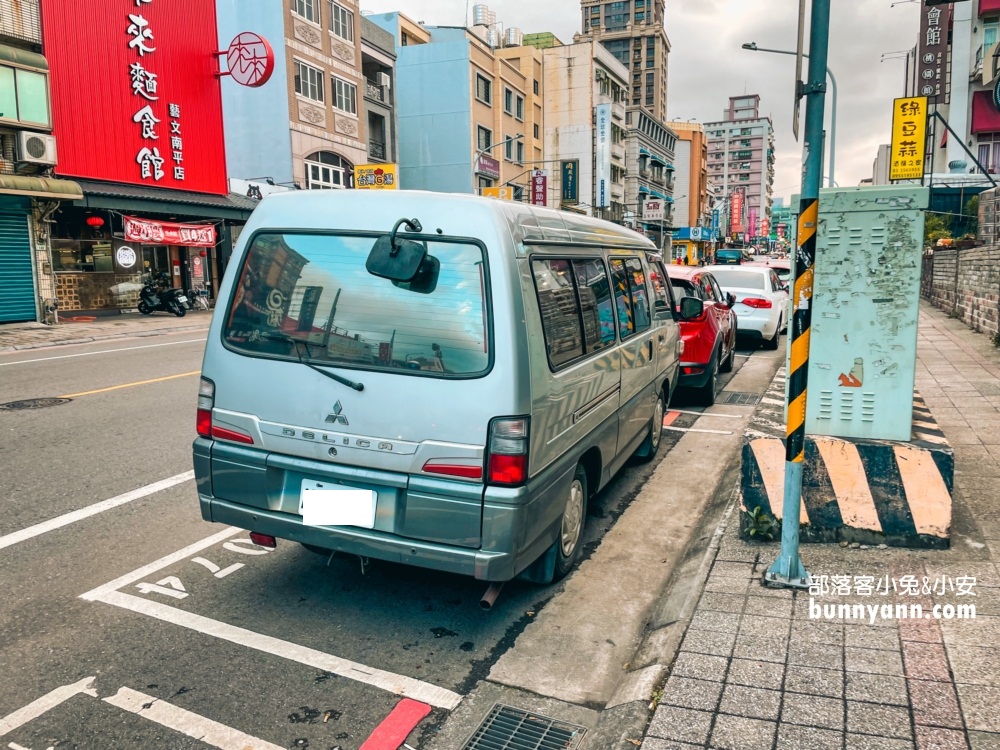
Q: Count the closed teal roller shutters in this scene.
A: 1